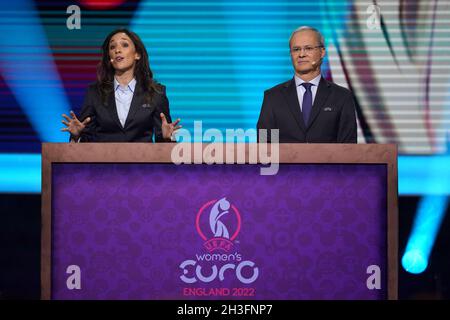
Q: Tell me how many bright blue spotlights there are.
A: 1